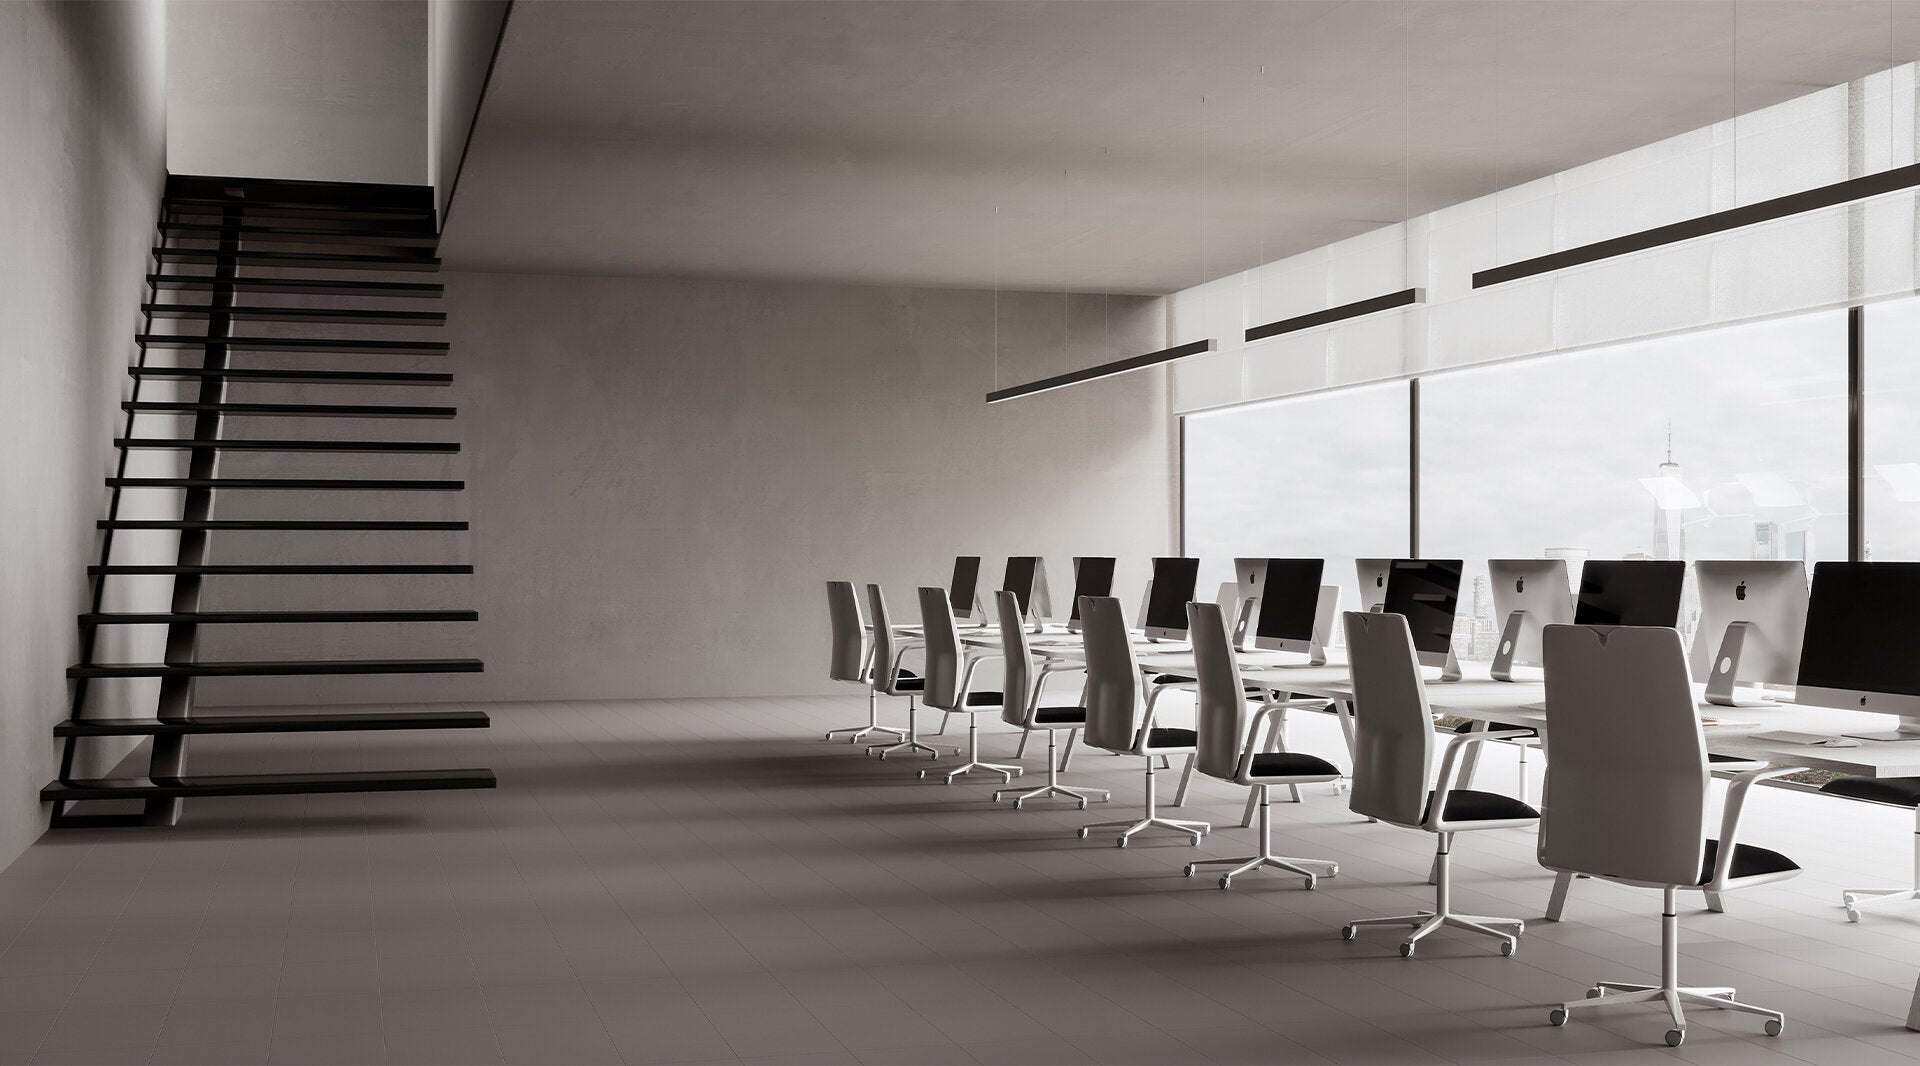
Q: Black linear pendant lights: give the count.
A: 3